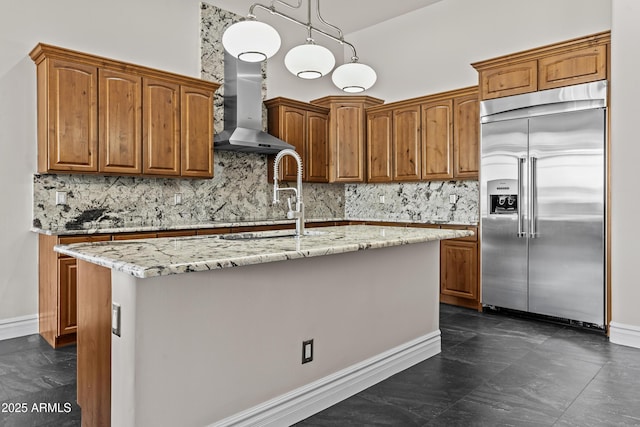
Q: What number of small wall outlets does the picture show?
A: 6